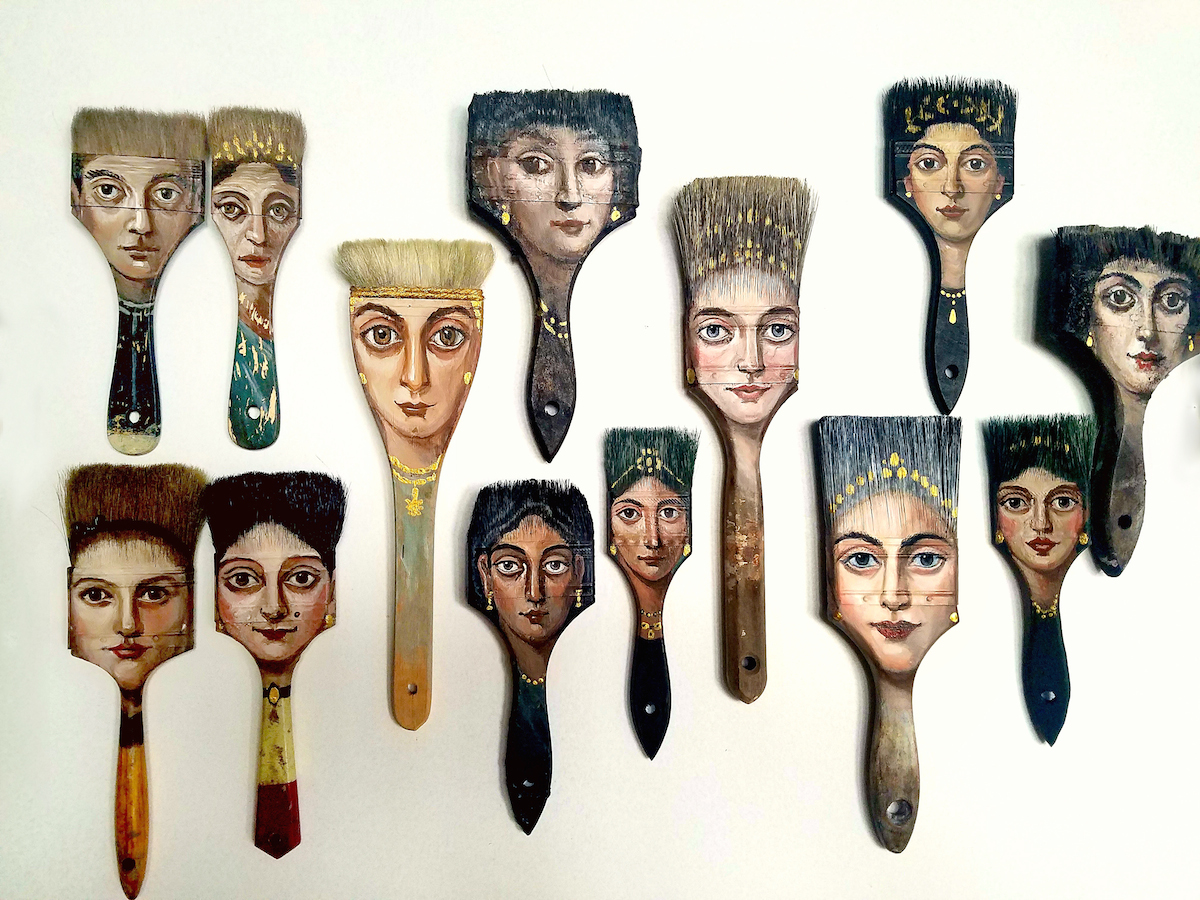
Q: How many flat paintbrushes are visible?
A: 13